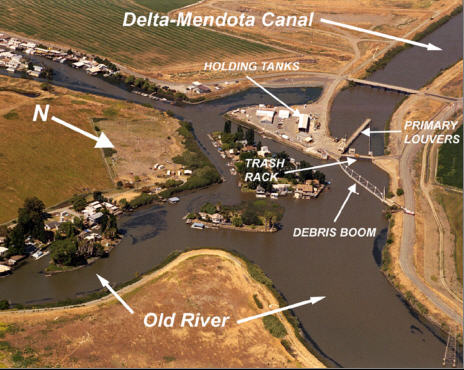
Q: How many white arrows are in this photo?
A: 8